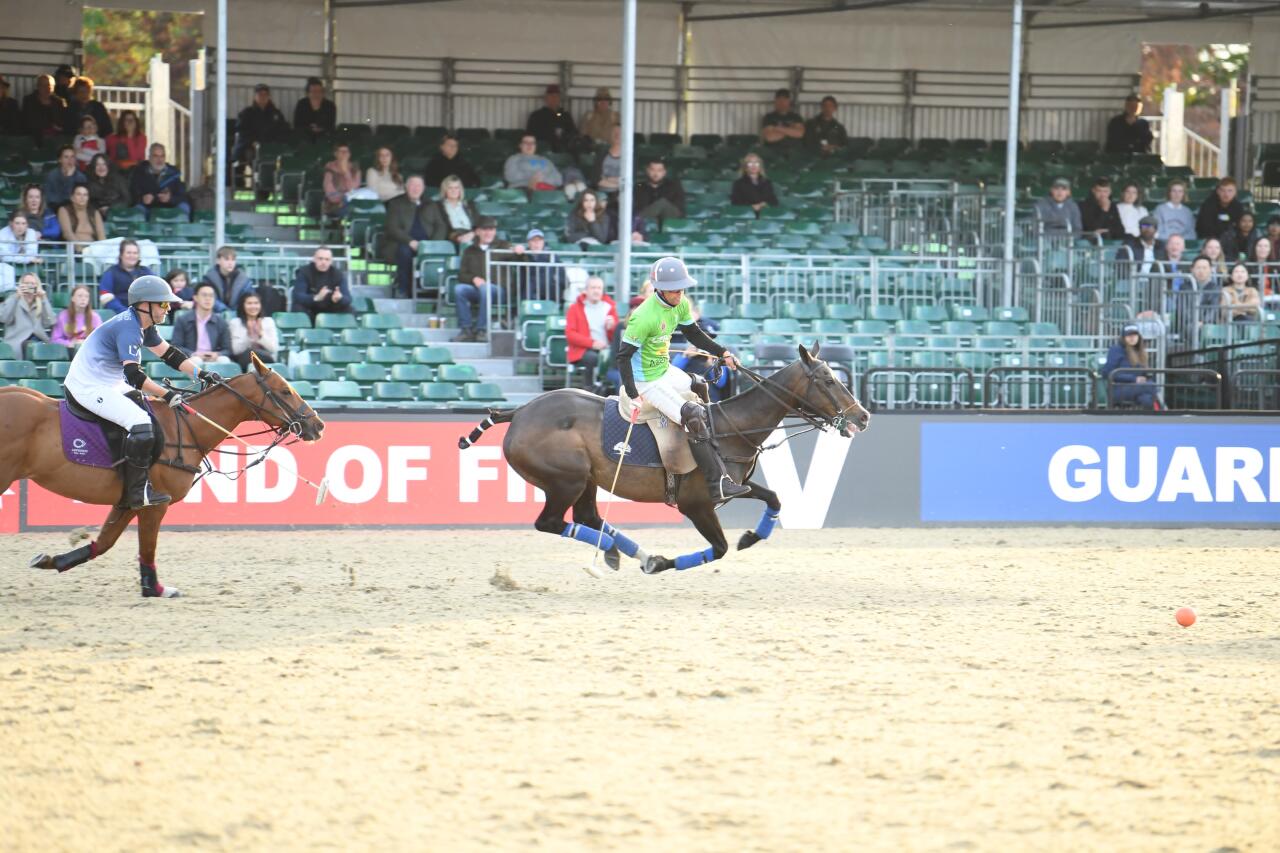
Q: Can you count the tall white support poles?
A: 3